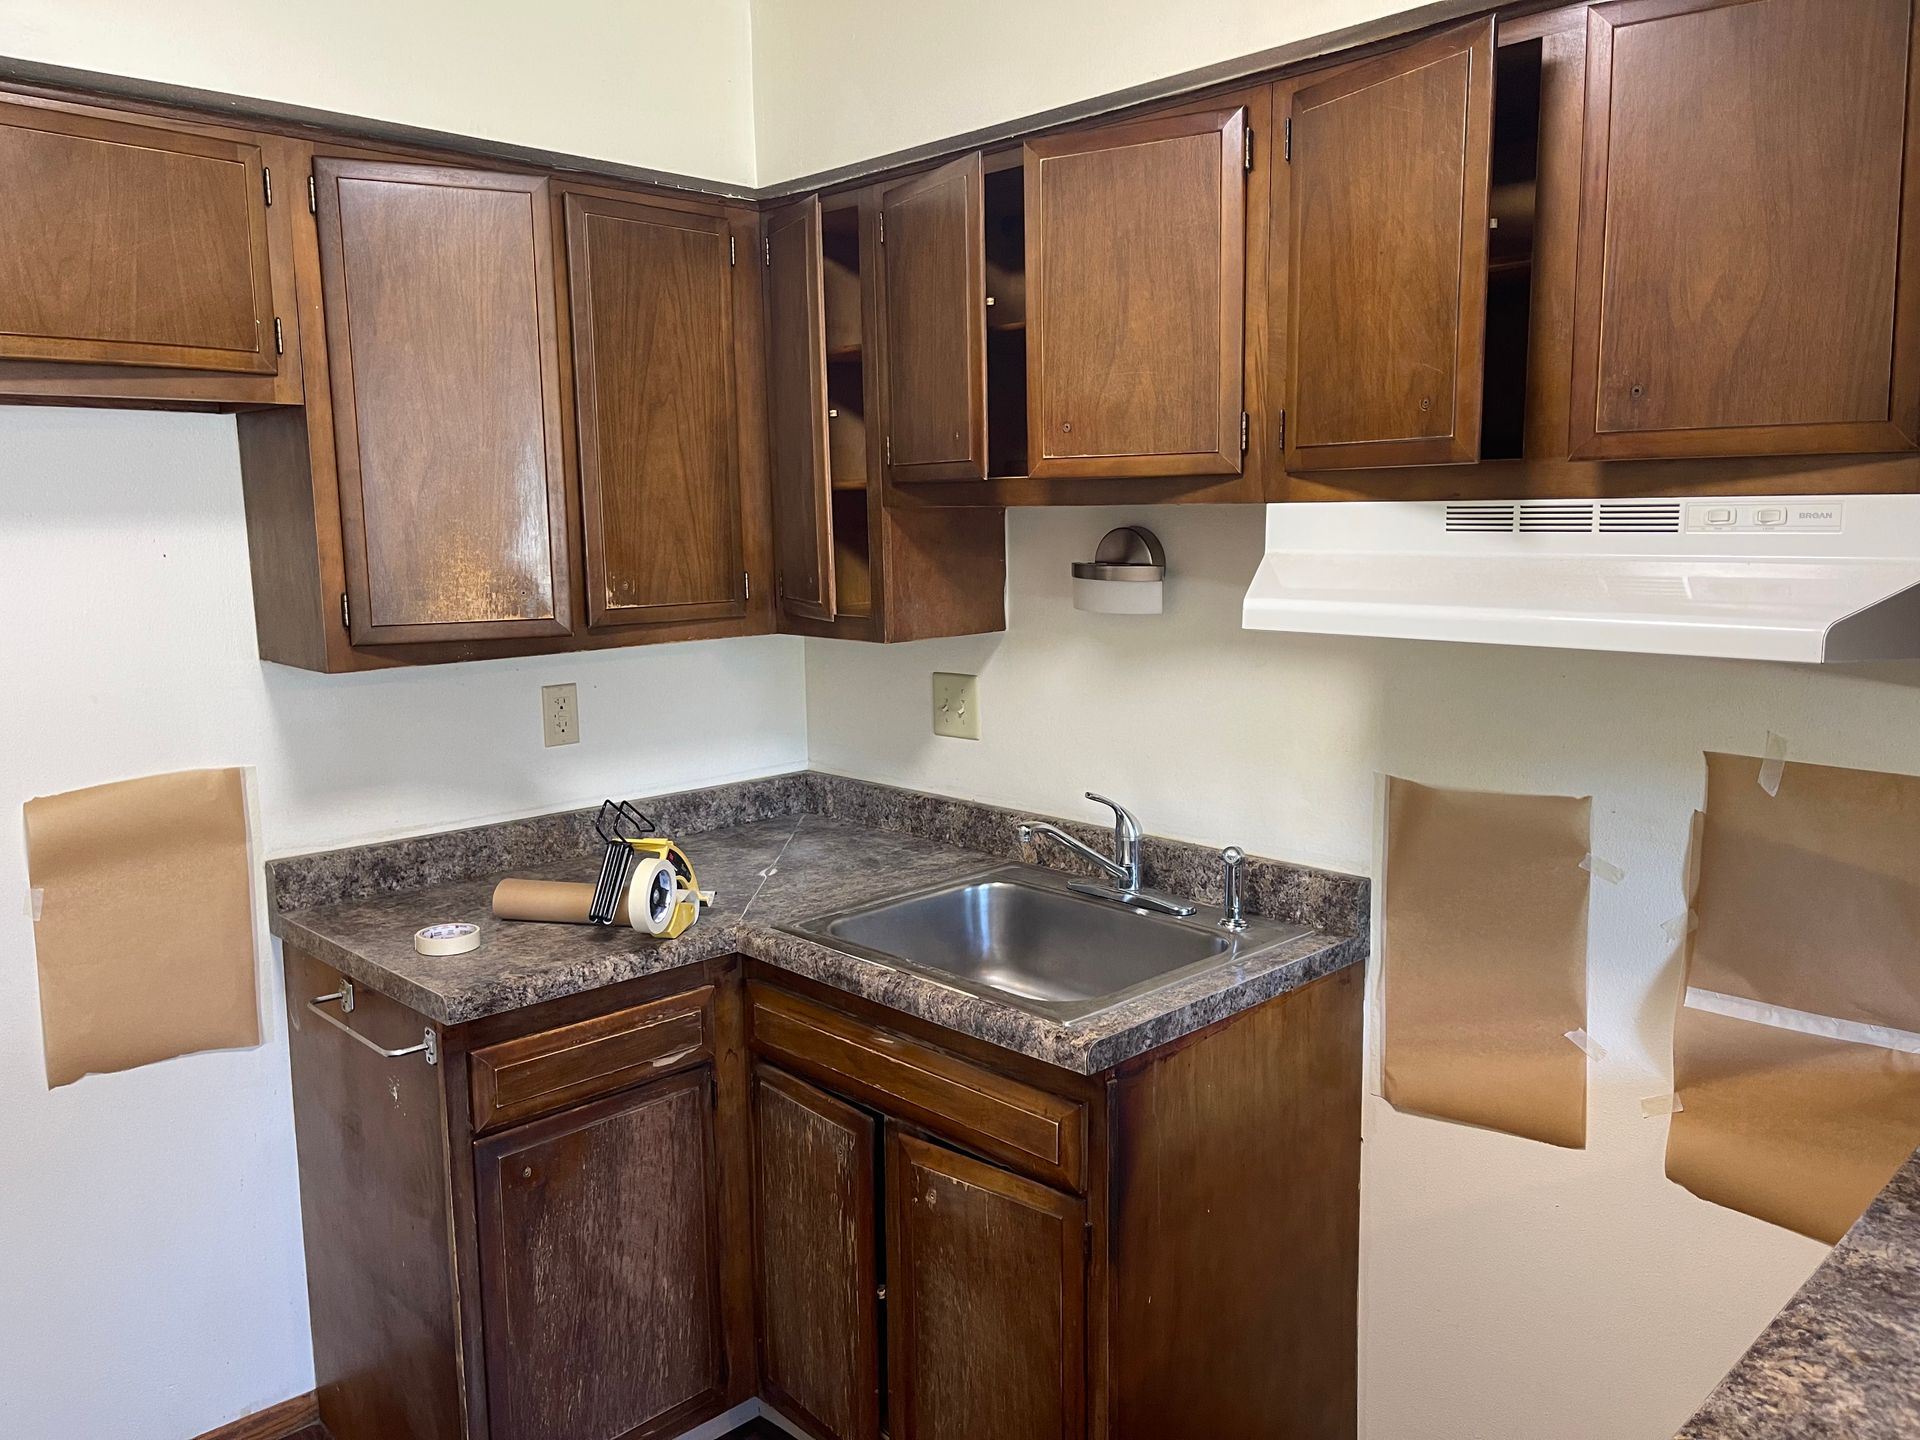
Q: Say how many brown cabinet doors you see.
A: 11